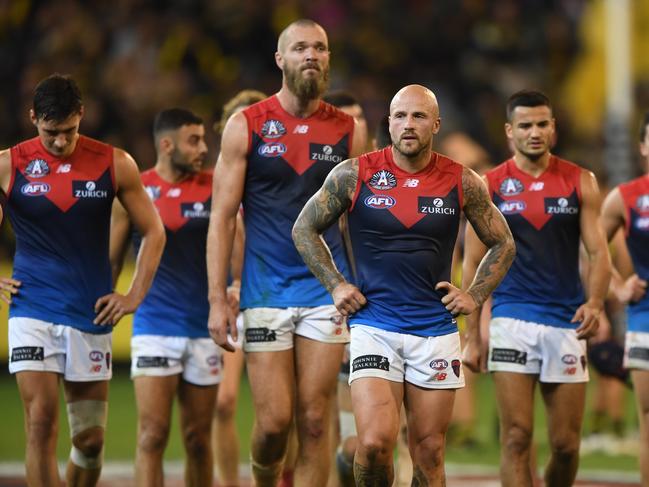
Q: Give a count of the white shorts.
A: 6